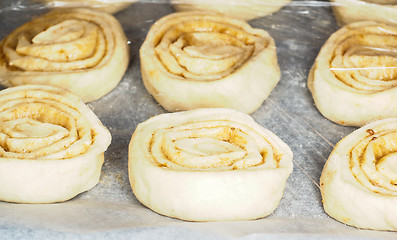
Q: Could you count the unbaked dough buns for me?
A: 9